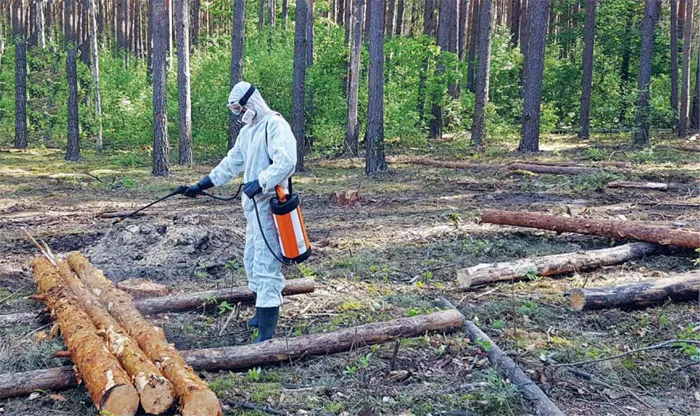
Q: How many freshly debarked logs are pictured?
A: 3